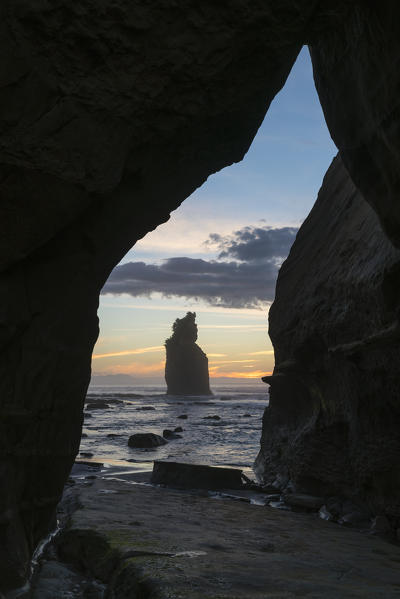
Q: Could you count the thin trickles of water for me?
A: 1